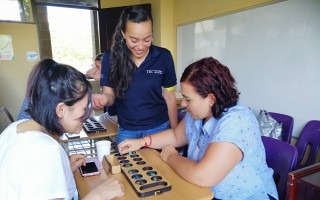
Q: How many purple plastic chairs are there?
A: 3